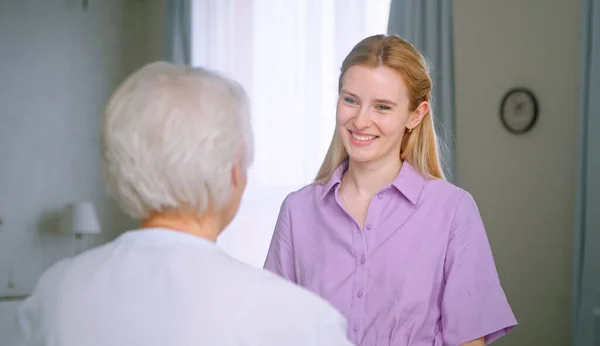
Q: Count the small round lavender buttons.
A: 5